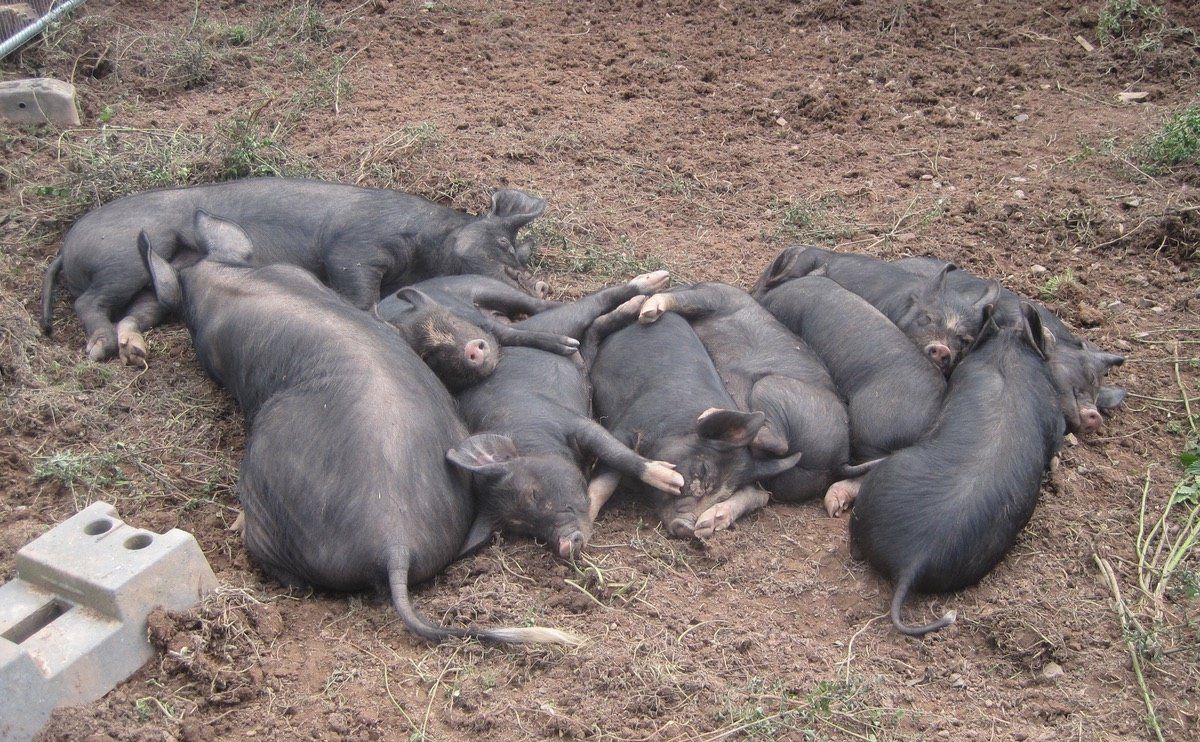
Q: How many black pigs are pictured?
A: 10